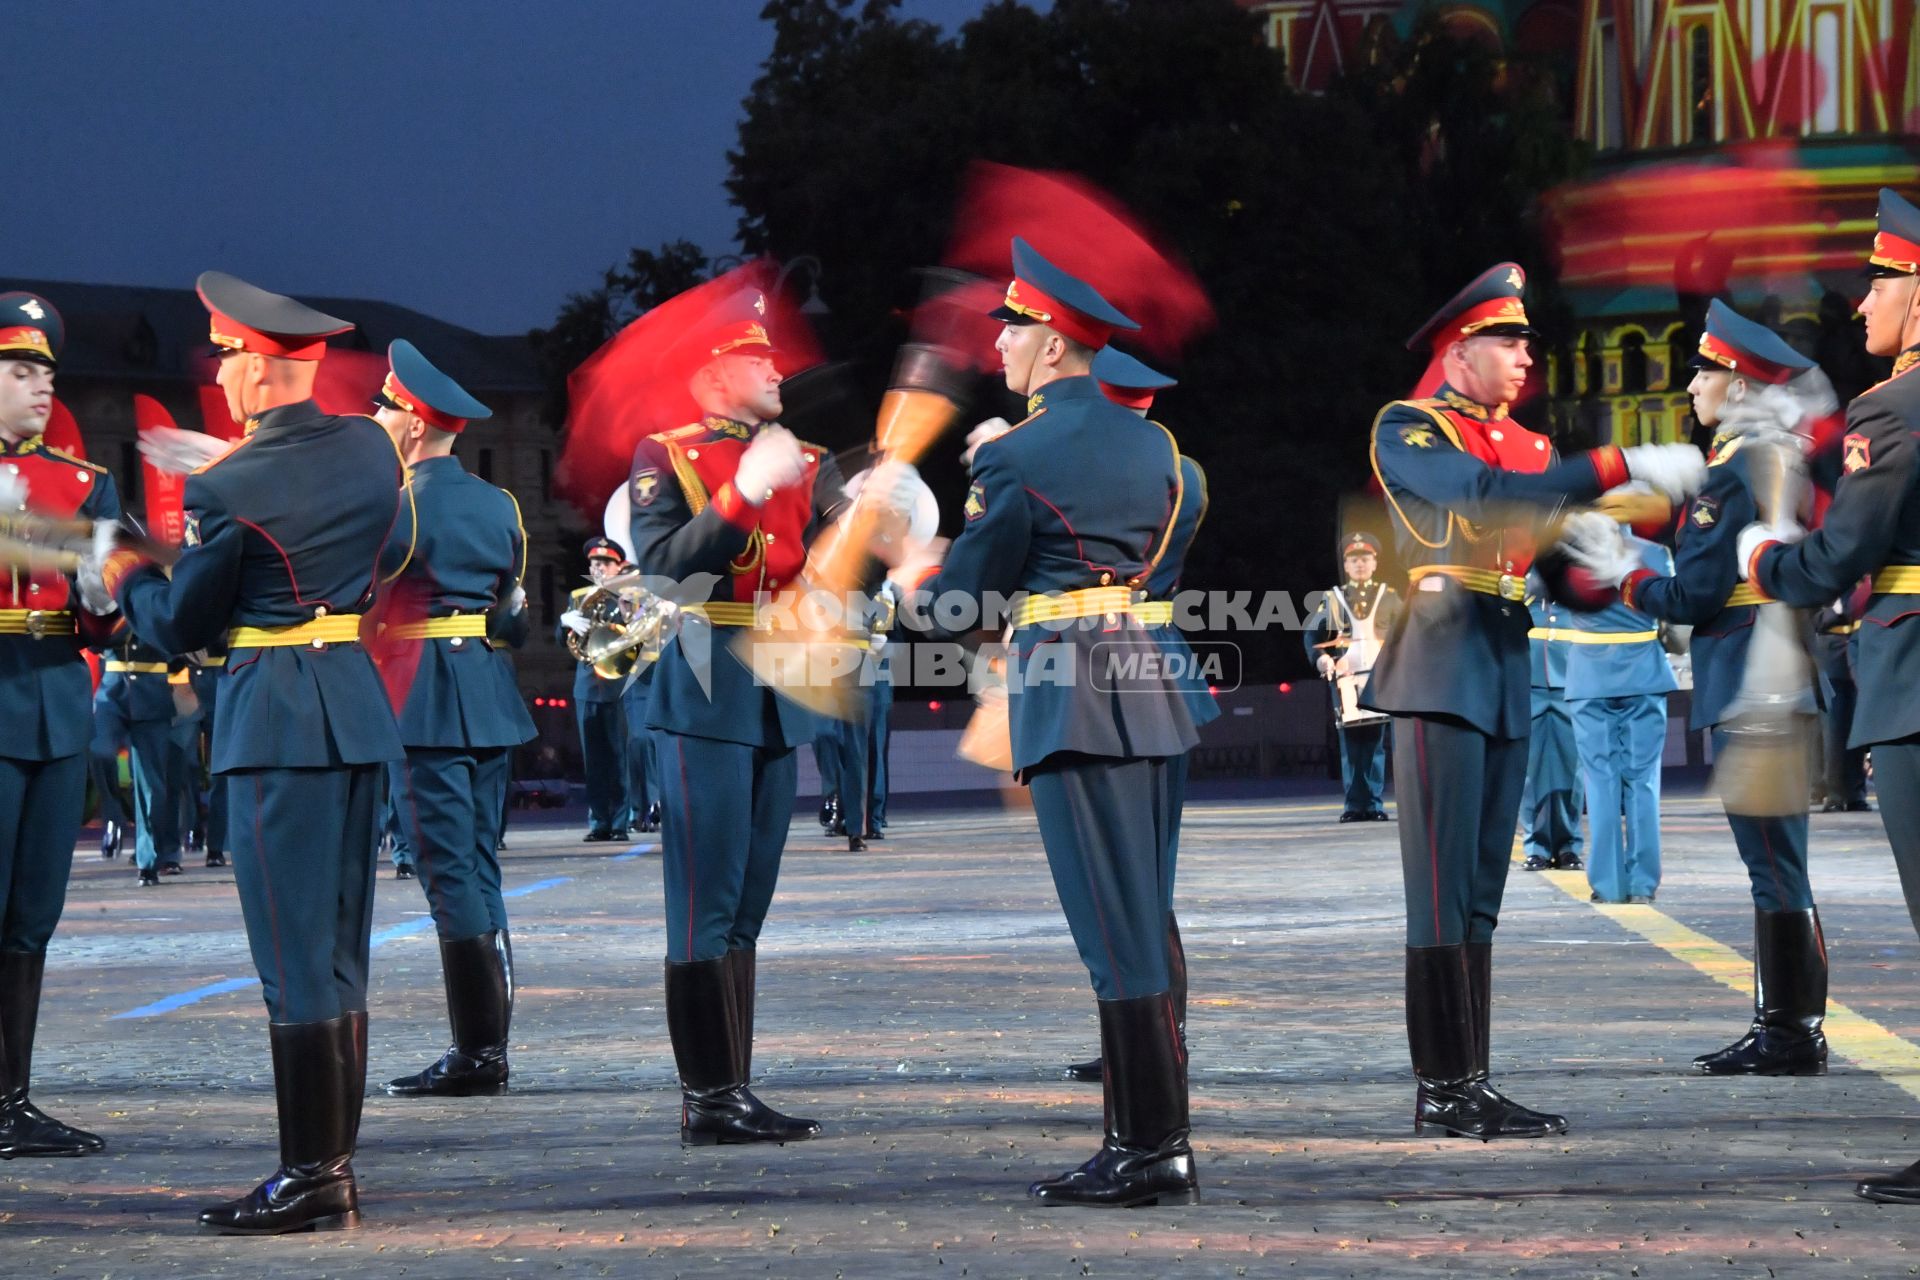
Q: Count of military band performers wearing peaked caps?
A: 11